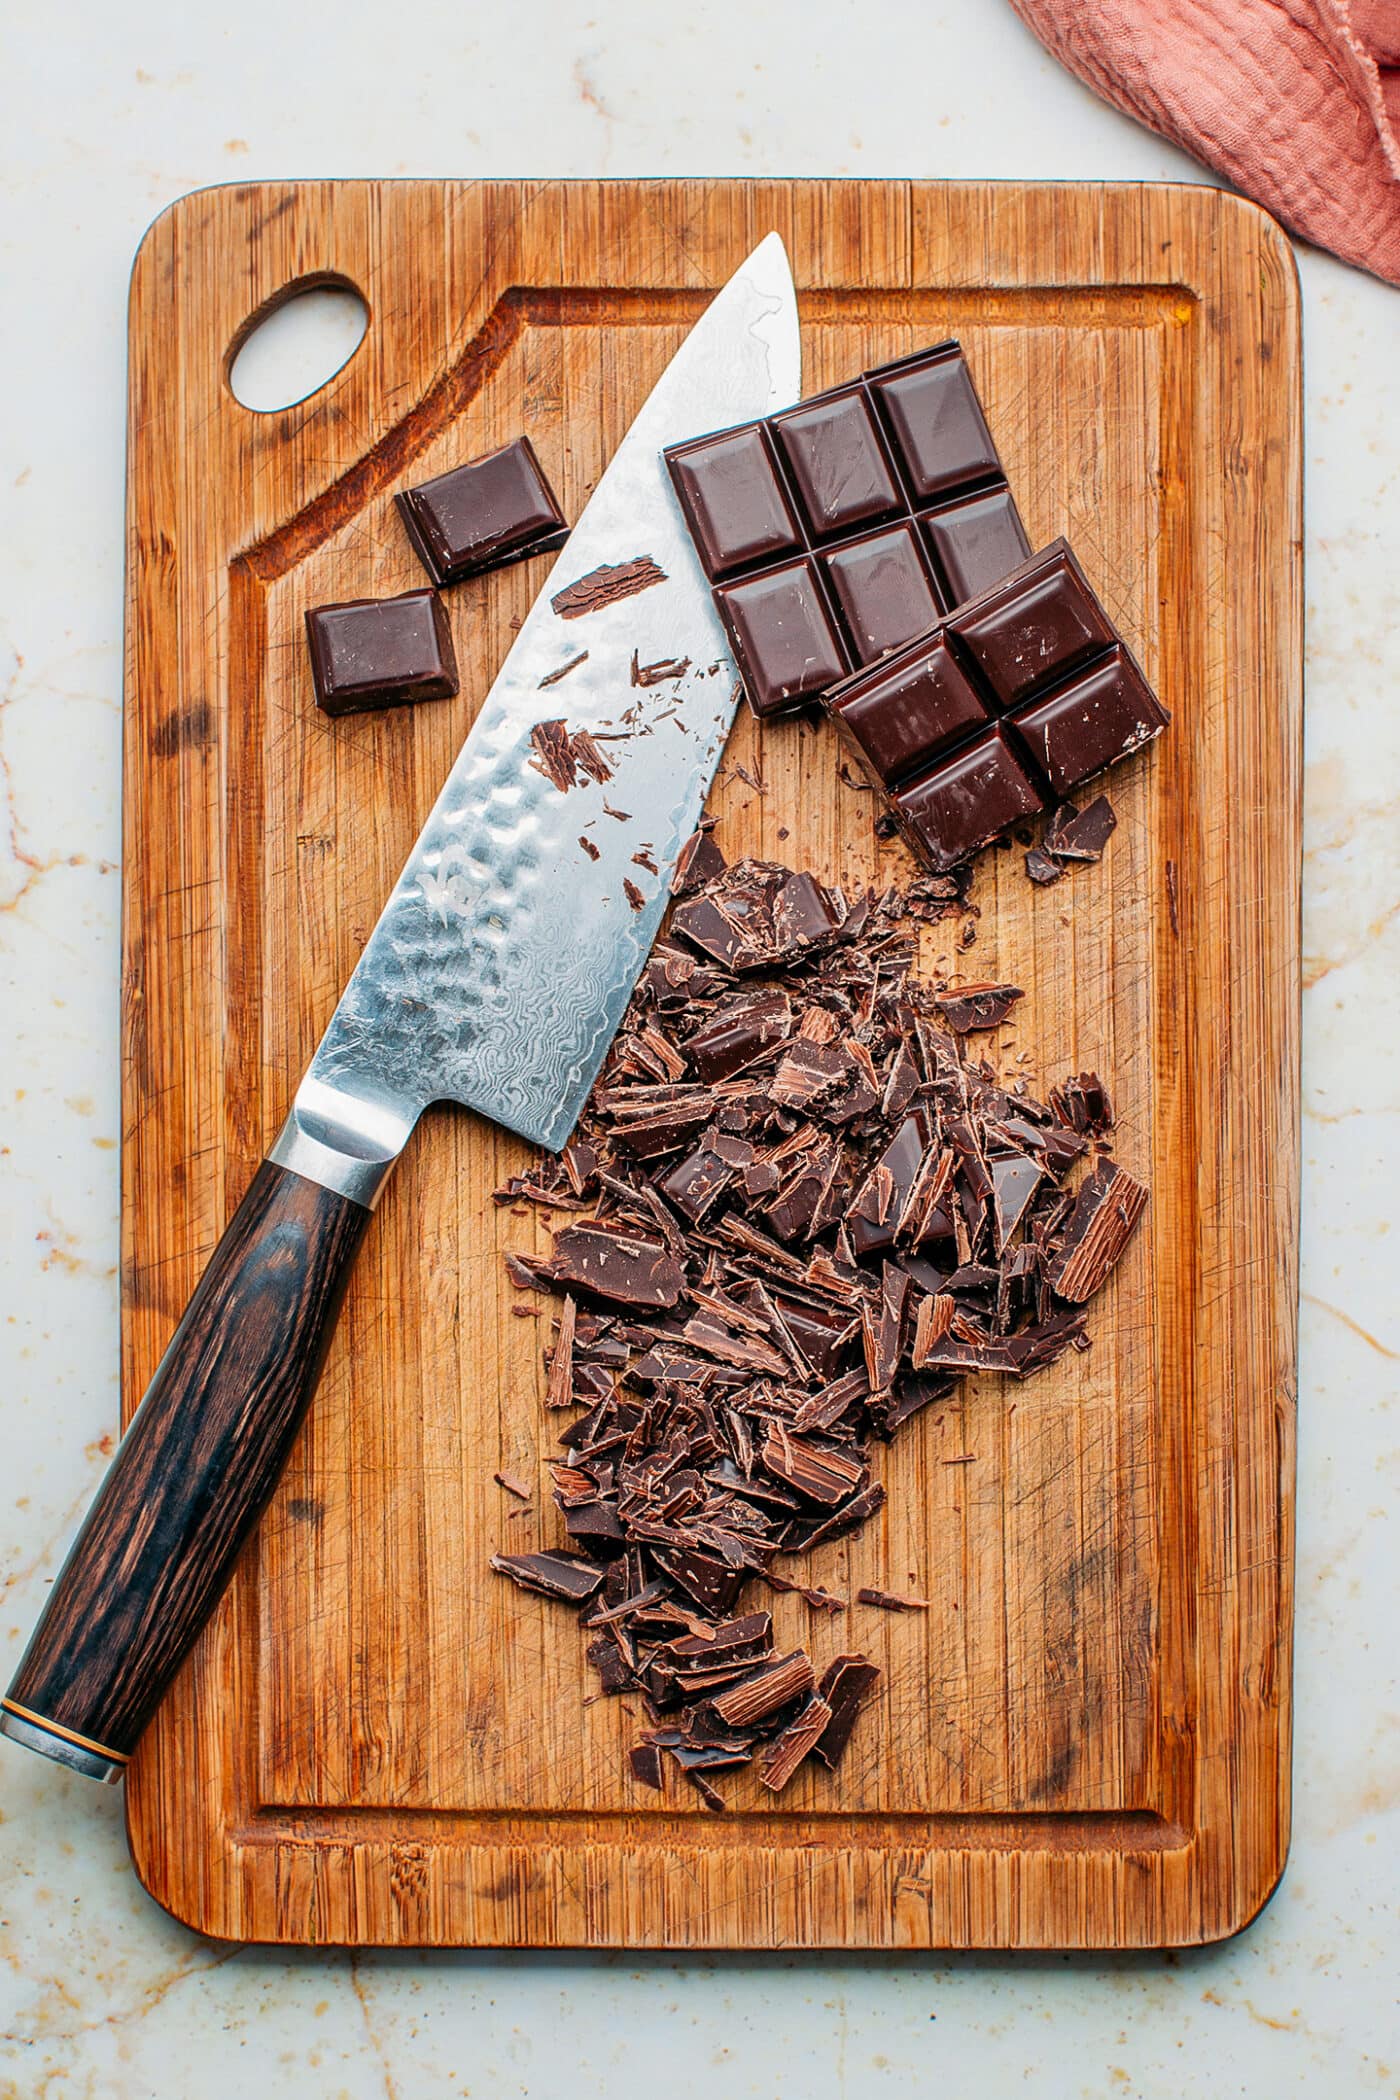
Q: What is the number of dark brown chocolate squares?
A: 12